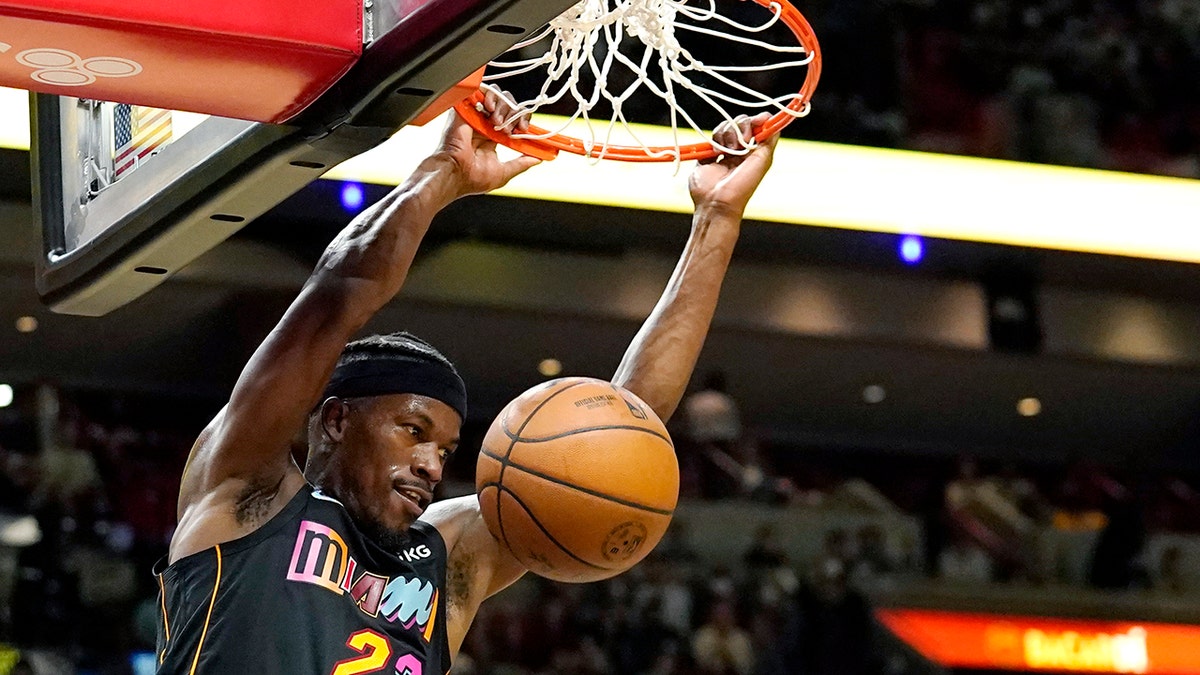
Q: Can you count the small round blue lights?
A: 2